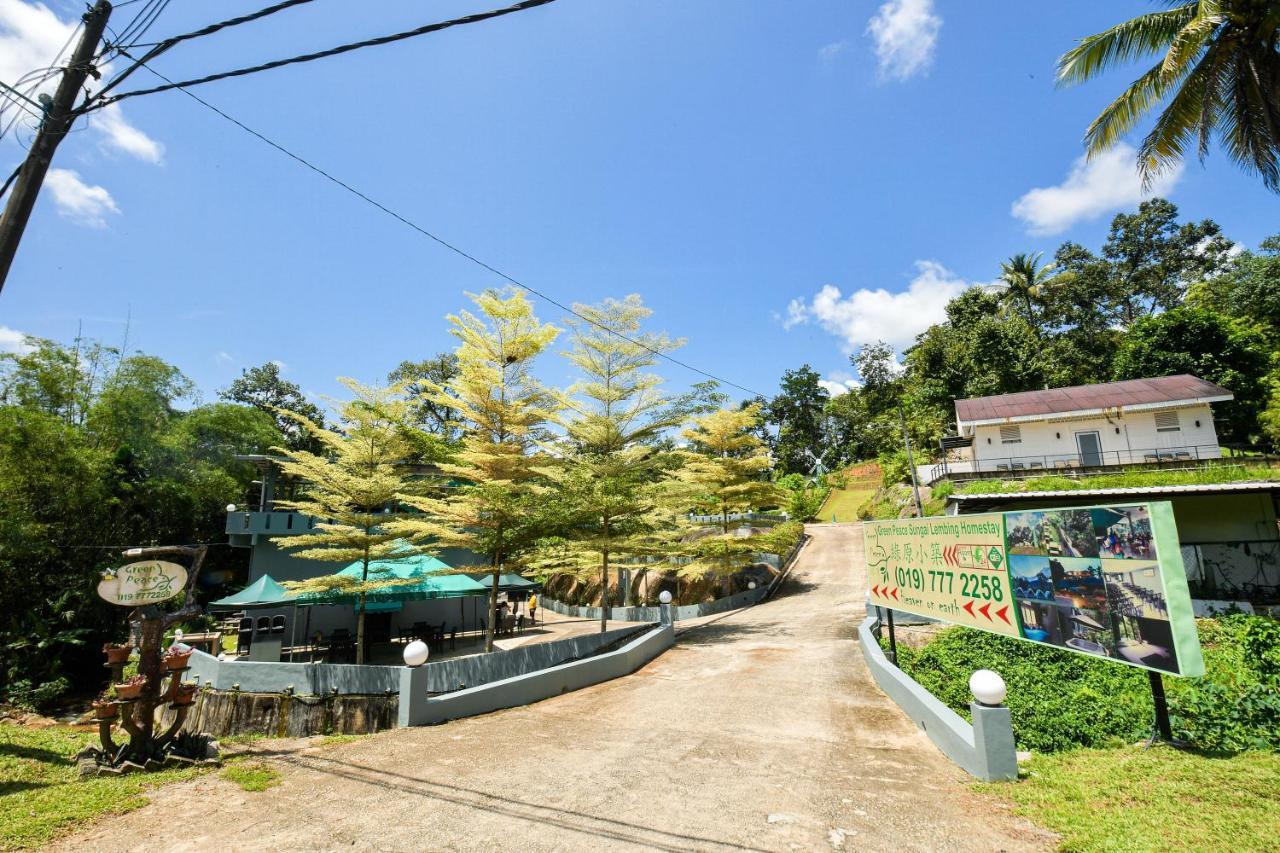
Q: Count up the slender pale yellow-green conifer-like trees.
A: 4